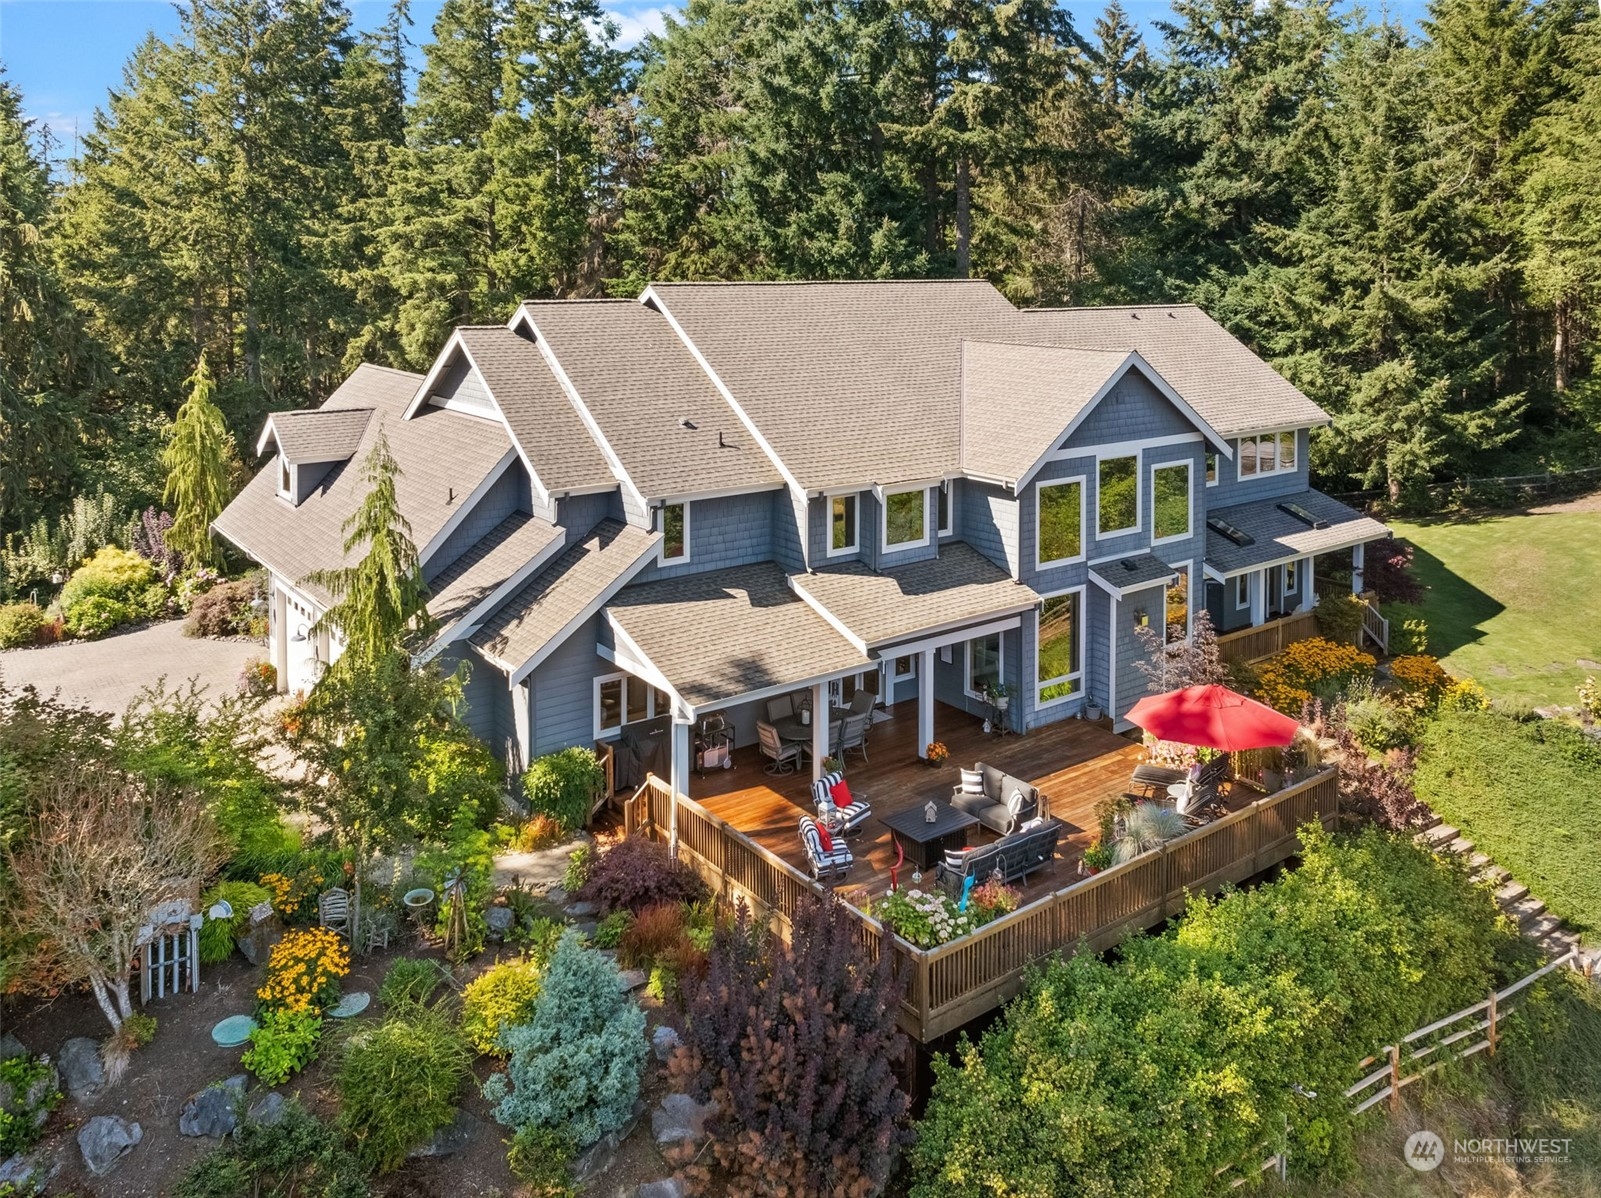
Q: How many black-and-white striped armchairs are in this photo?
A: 2